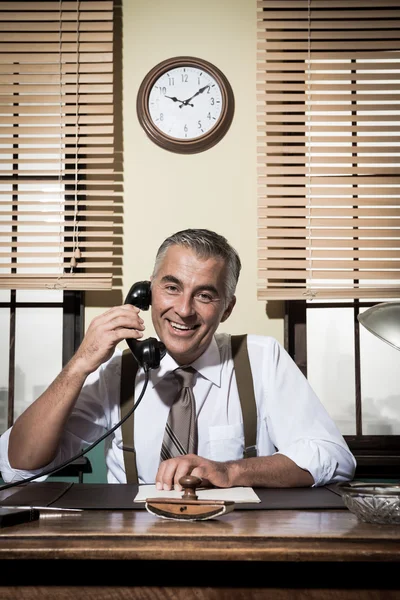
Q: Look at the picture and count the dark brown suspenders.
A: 2